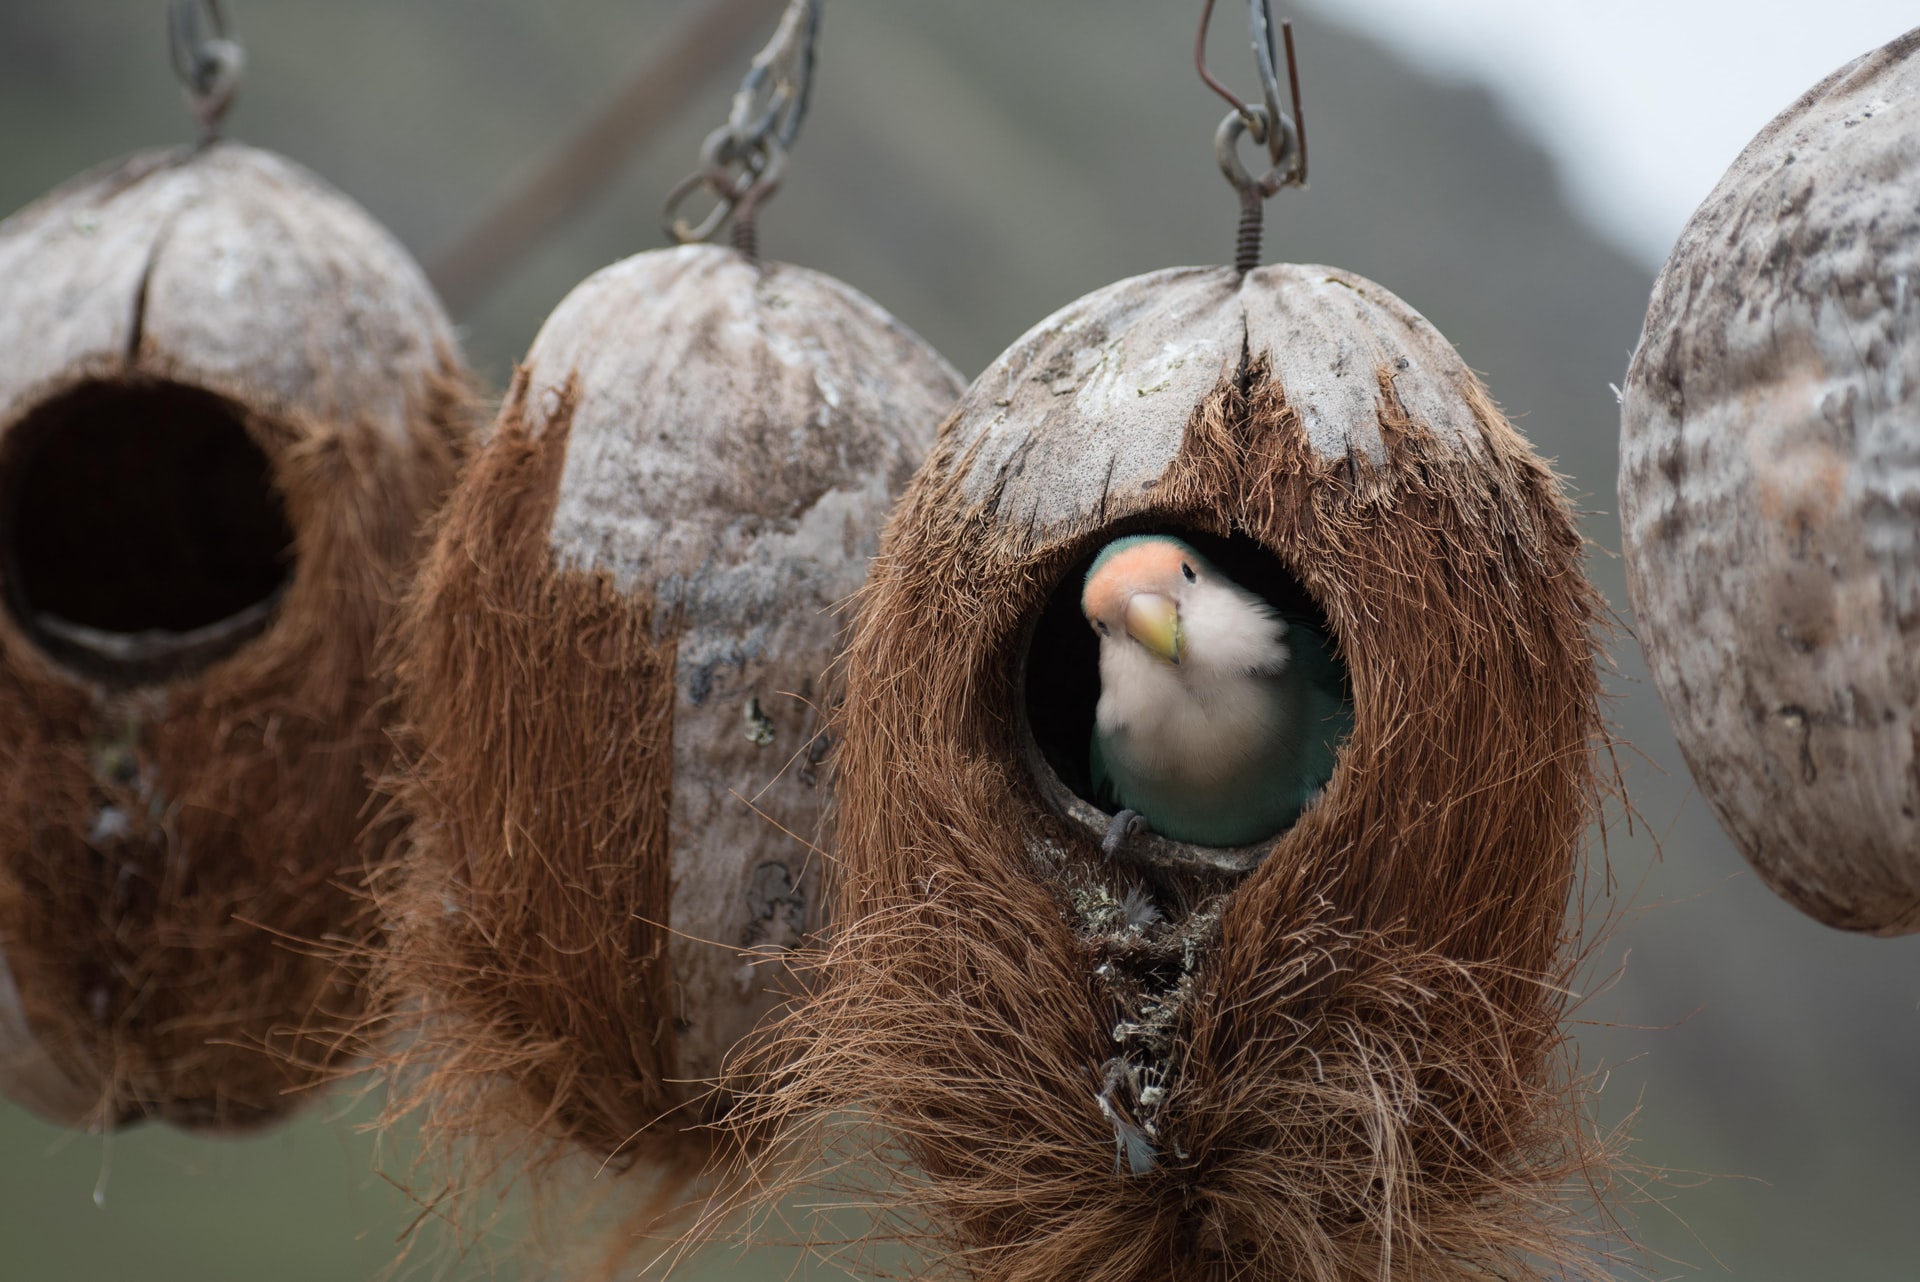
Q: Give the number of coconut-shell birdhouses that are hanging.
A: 4